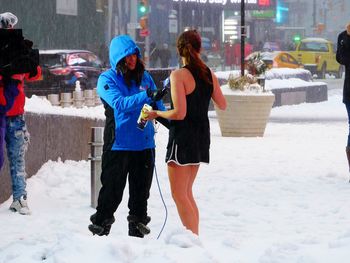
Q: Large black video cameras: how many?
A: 1